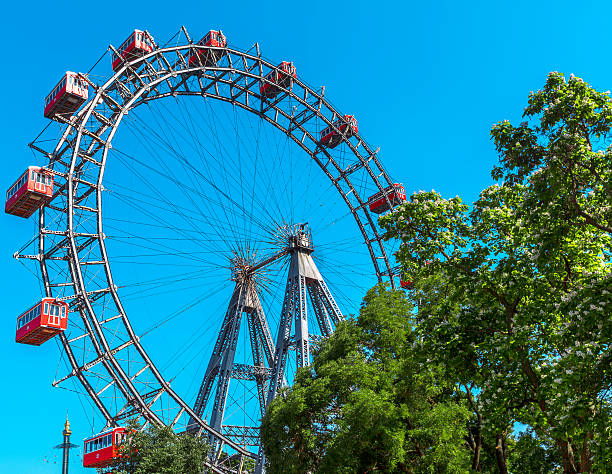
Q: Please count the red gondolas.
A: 10